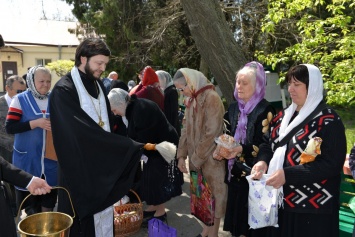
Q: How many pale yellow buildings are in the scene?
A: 1